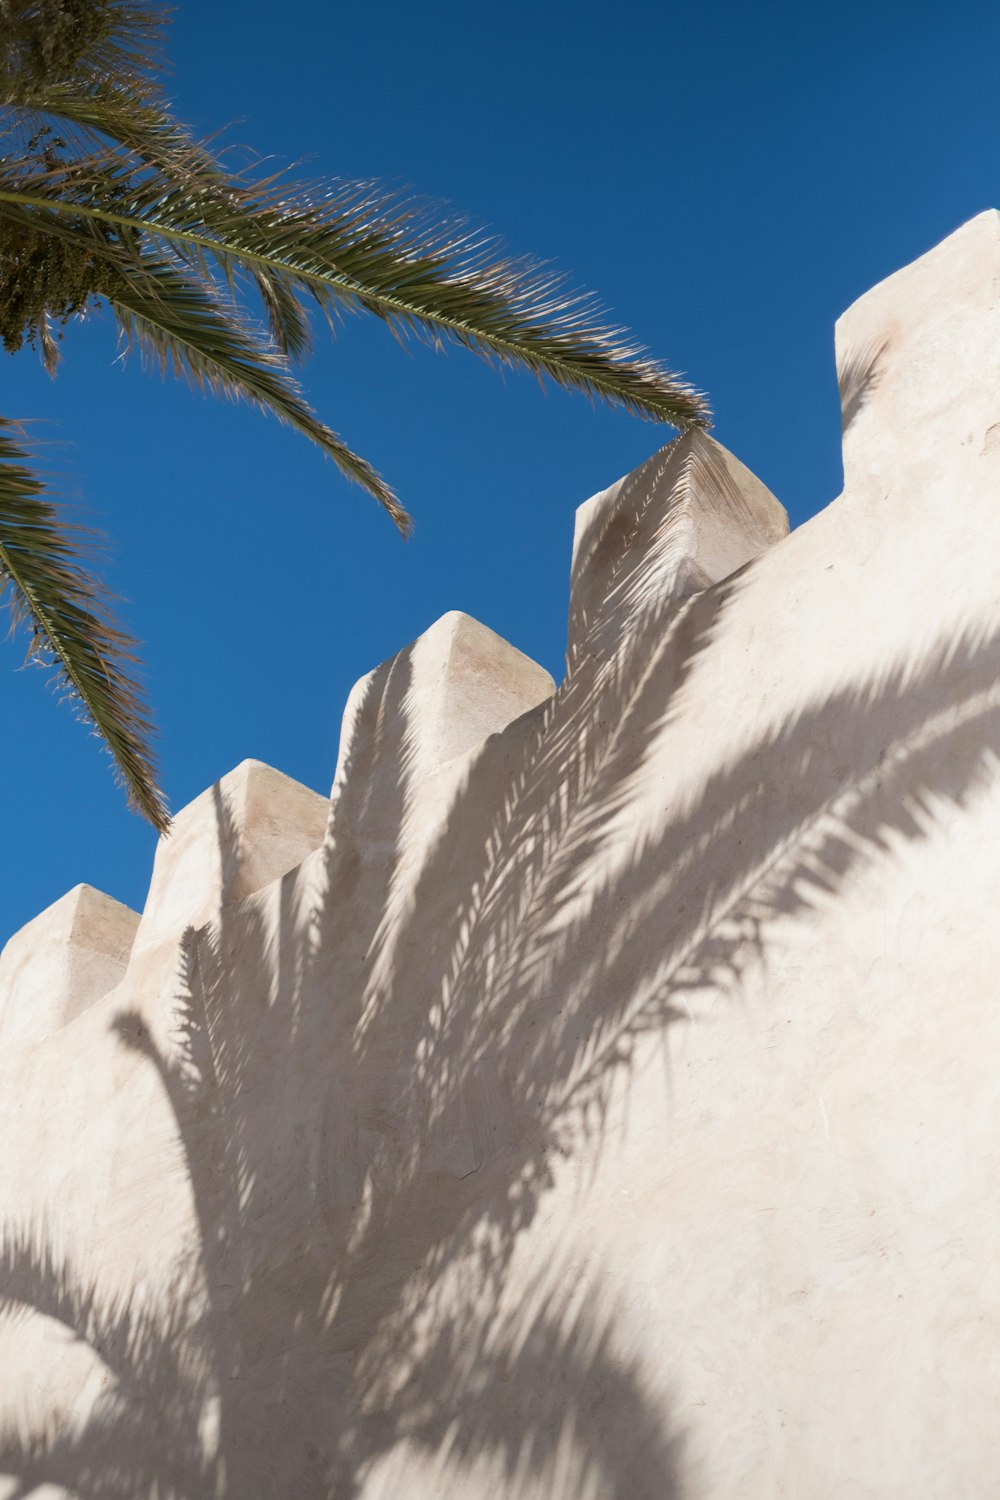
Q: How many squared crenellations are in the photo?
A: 5